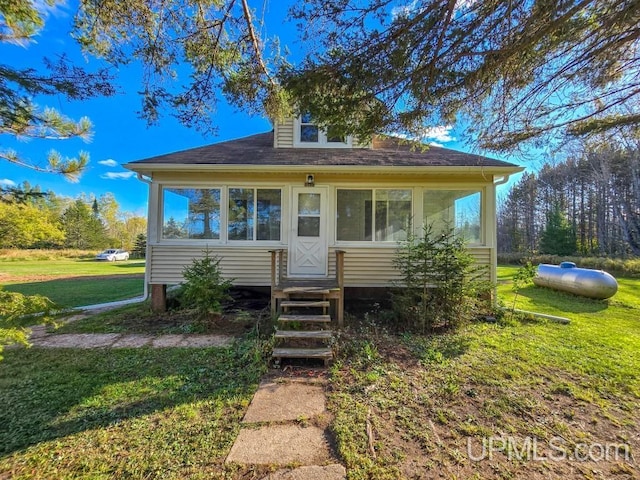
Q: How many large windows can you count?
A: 4